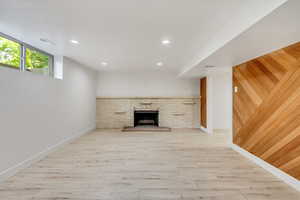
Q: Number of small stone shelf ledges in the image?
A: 4